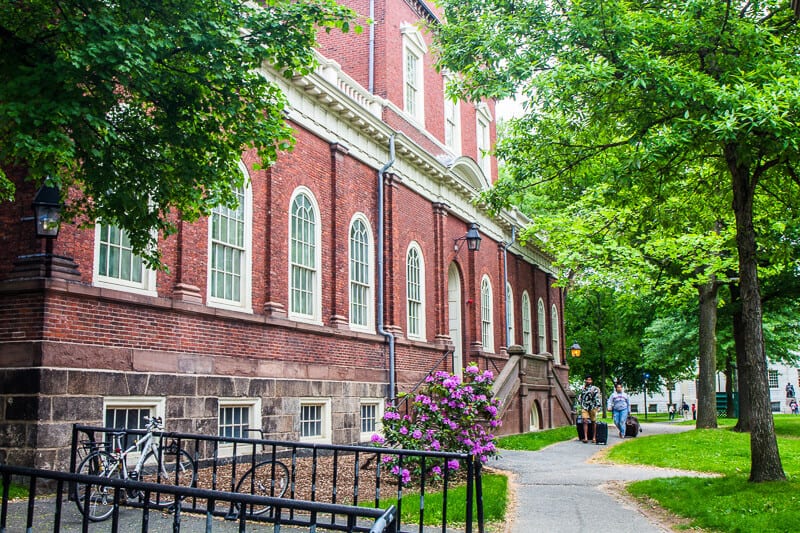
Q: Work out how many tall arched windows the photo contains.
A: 10